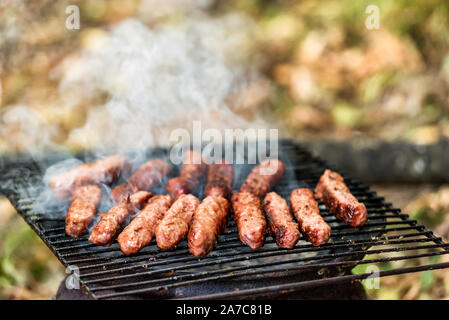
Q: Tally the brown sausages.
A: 14